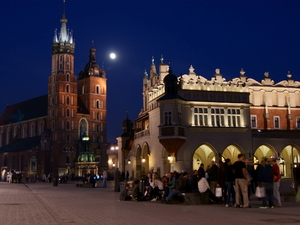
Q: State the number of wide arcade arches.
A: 4